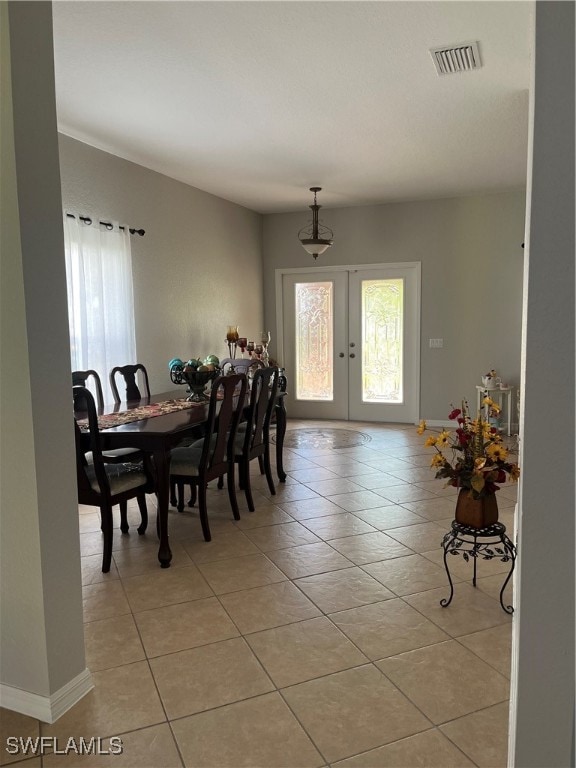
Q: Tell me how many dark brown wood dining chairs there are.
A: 6